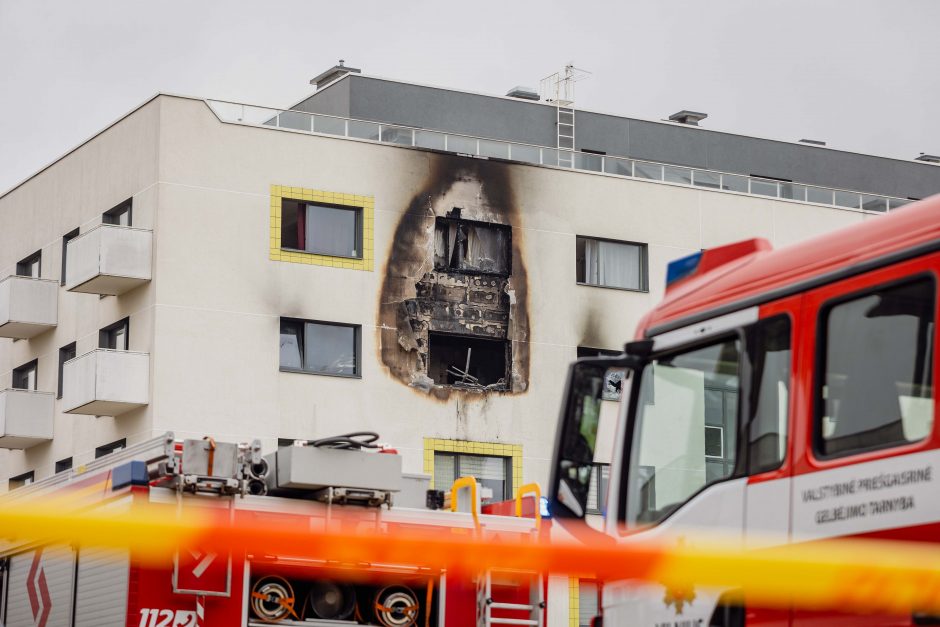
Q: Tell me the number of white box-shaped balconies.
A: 4